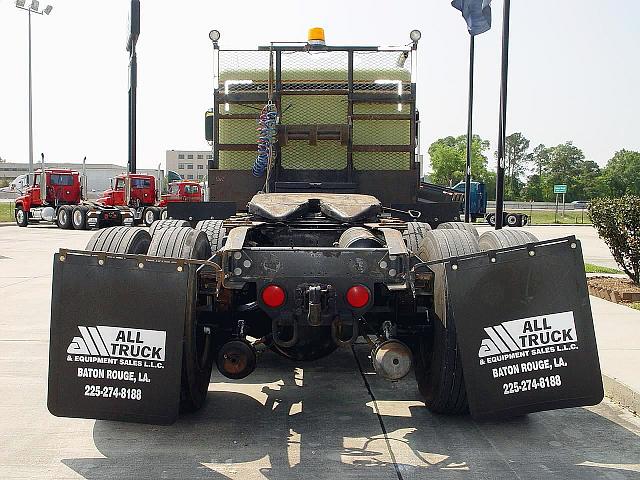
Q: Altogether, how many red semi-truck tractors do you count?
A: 3